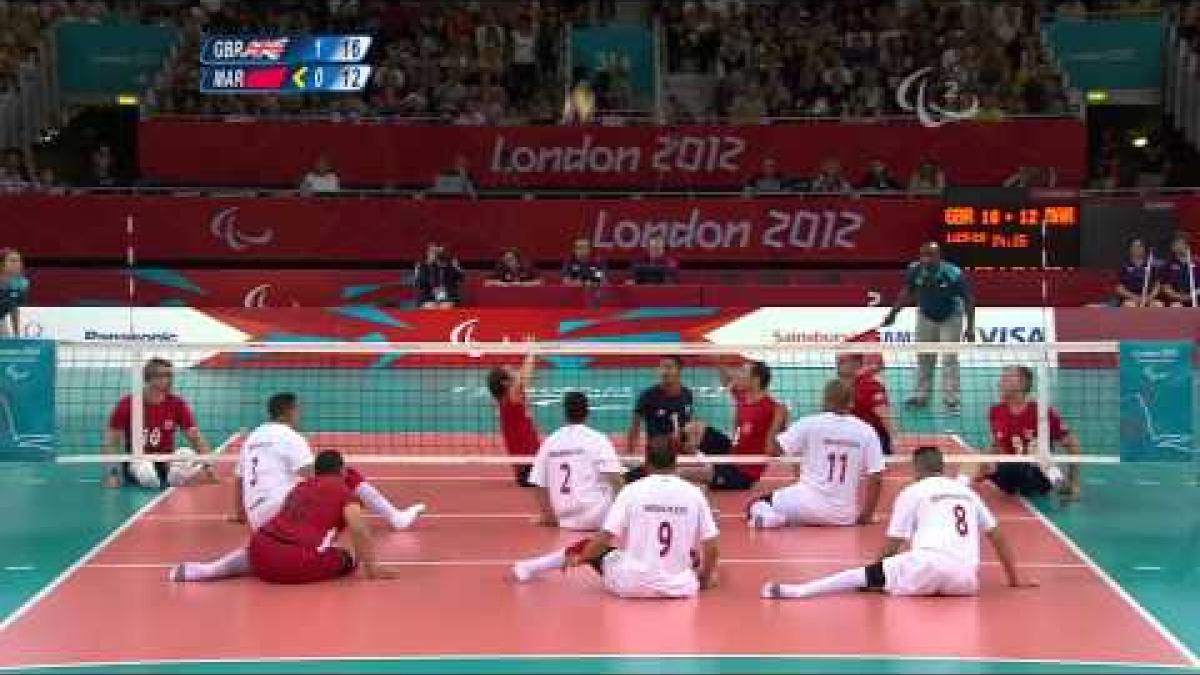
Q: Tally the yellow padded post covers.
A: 0